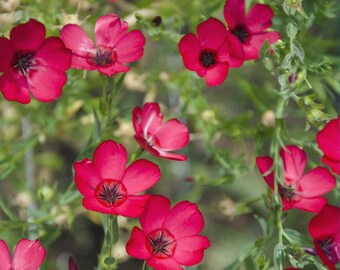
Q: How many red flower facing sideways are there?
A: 1